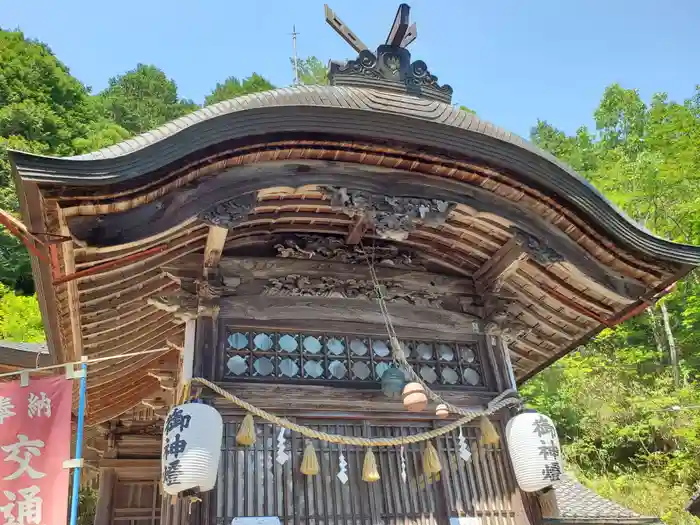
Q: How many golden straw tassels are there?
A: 5